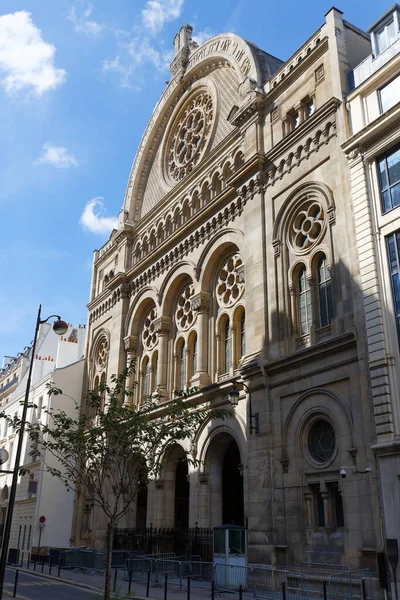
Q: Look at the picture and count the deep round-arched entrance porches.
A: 3